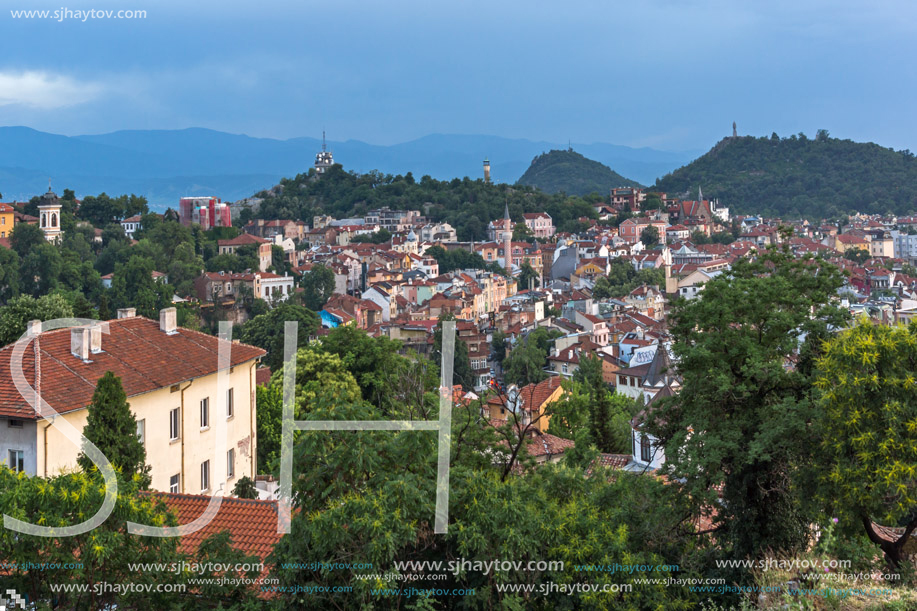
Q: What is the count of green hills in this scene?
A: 3